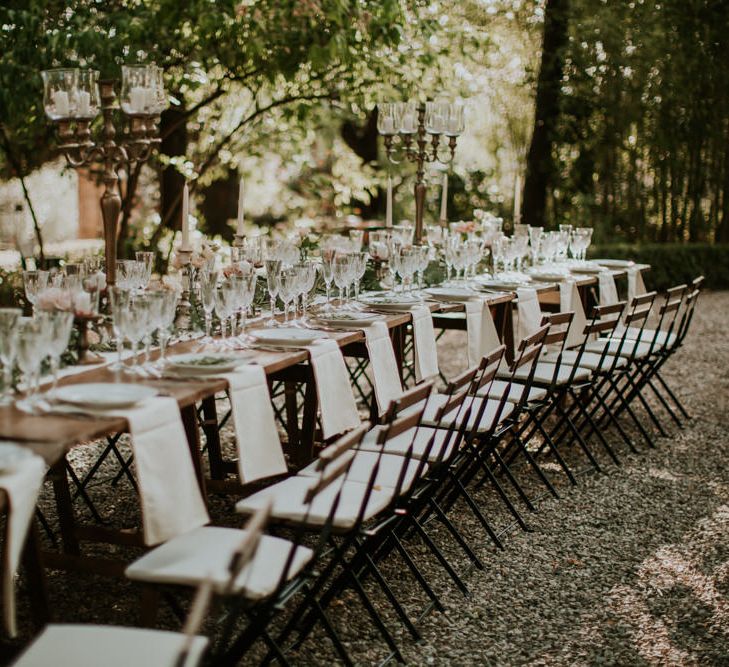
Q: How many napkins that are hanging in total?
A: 11